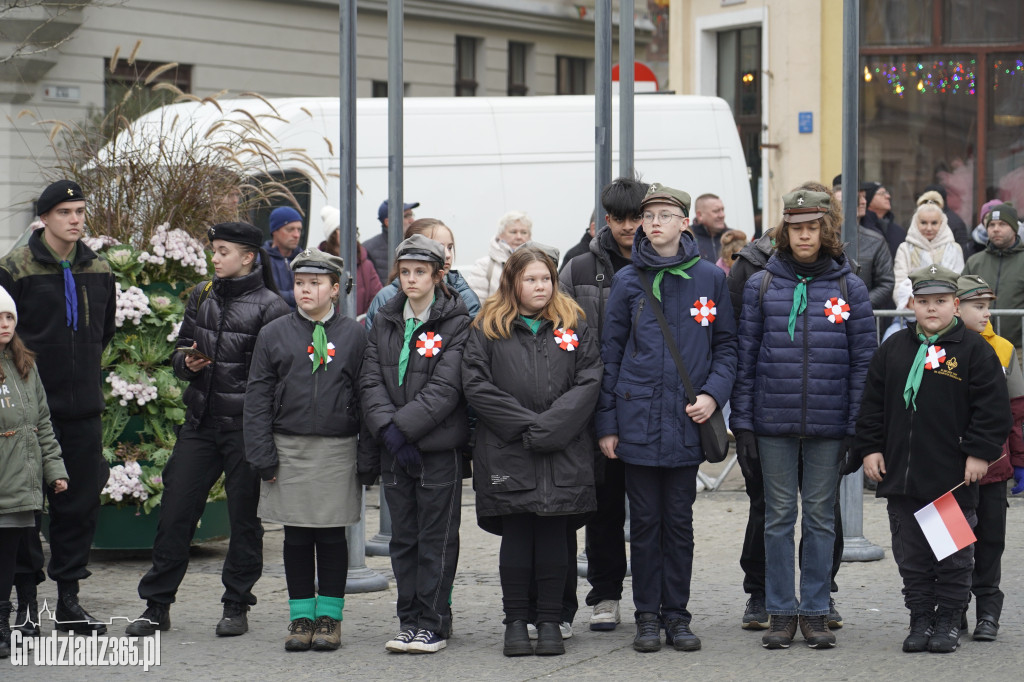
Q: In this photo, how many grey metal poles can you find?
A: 5